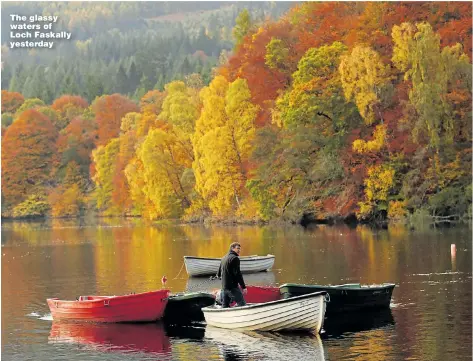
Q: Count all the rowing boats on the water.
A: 6